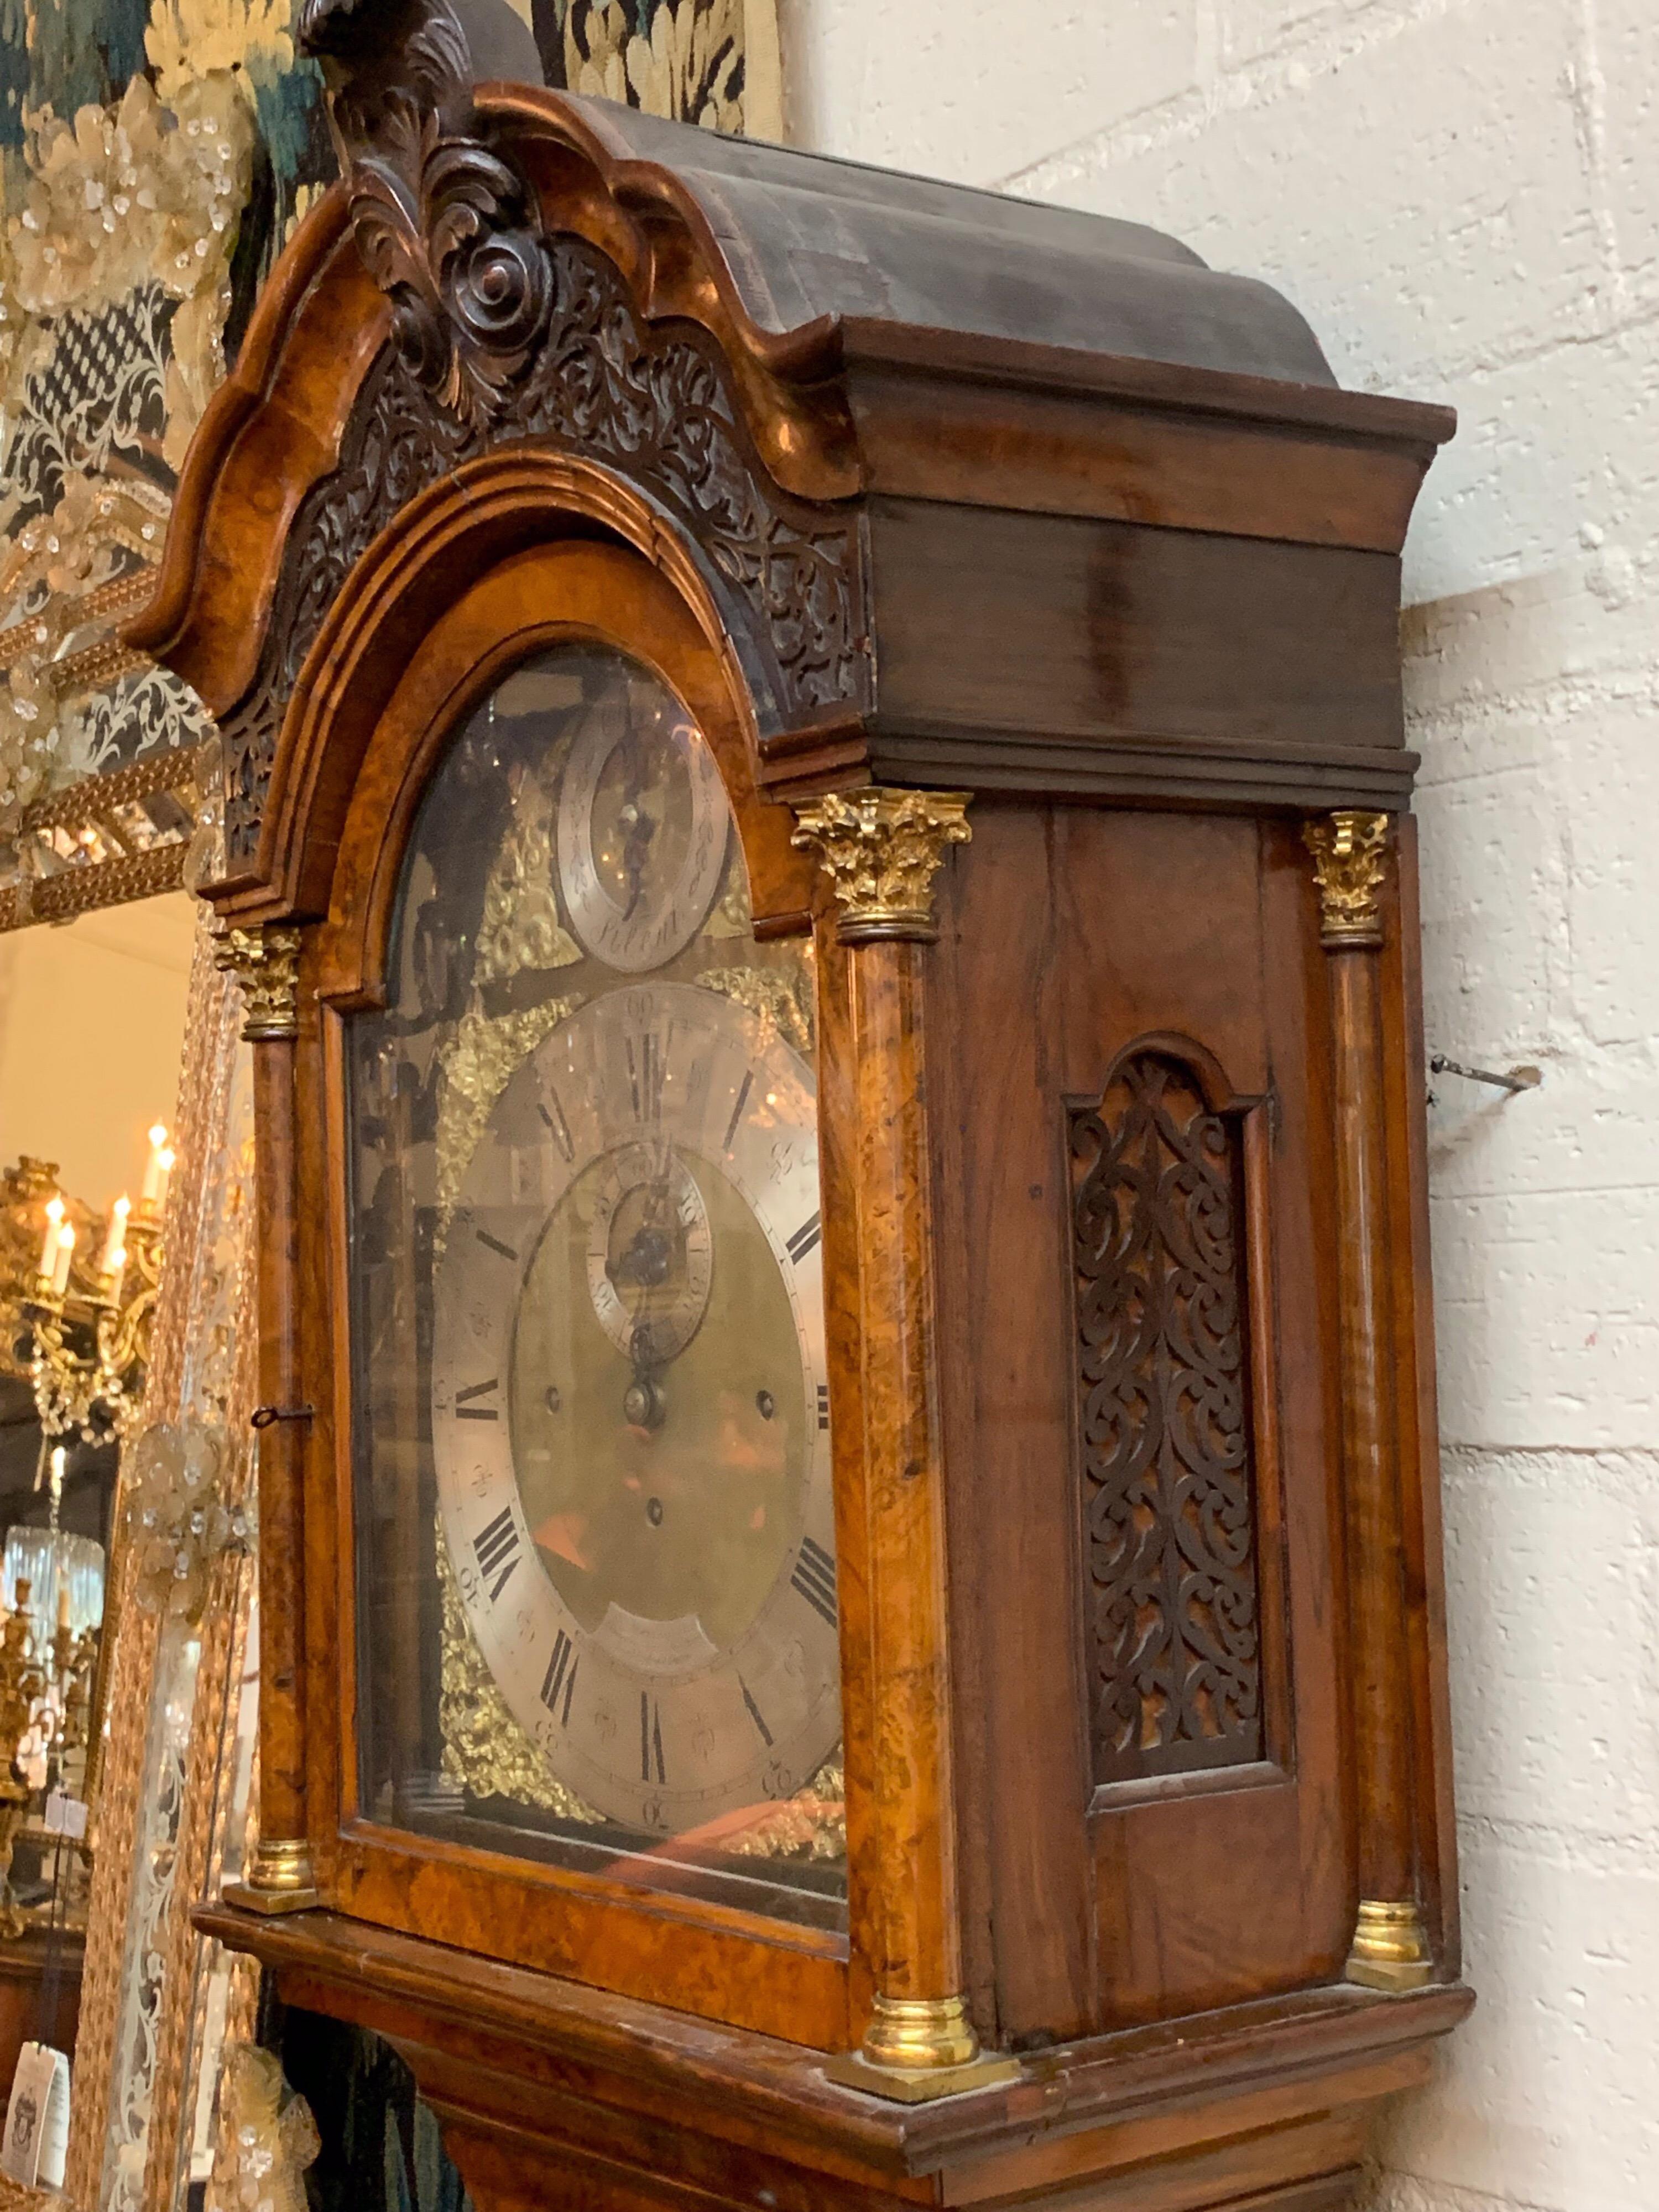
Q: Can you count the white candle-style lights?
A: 6